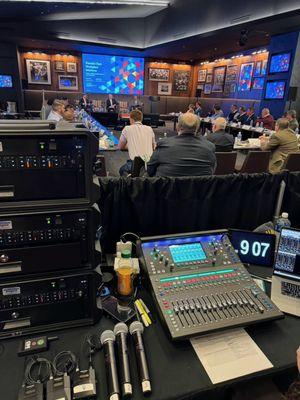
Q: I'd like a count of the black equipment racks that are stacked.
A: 3